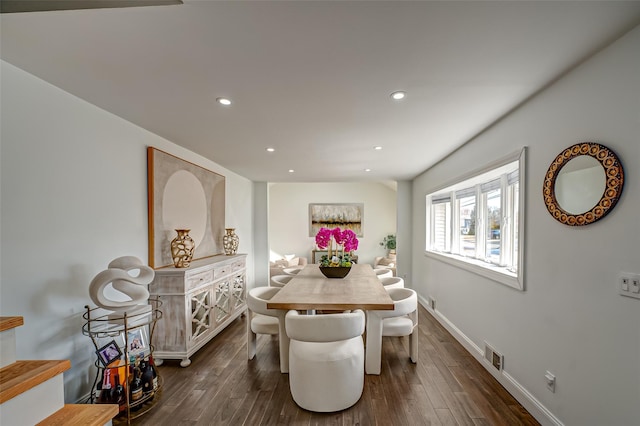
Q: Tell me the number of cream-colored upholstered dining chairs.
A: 7